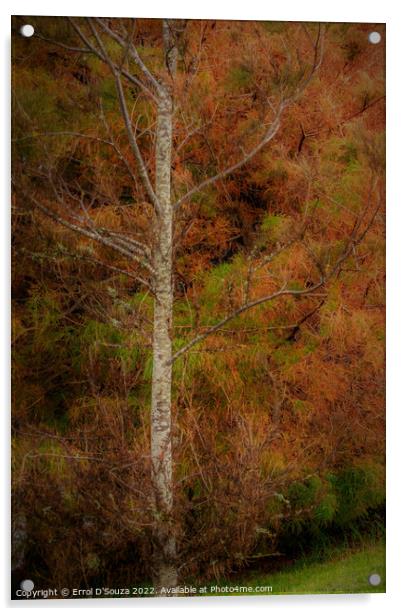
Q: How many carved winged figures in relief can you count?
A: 0